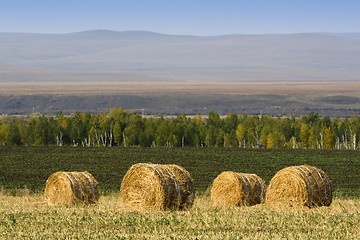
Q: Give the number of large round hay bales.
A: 4